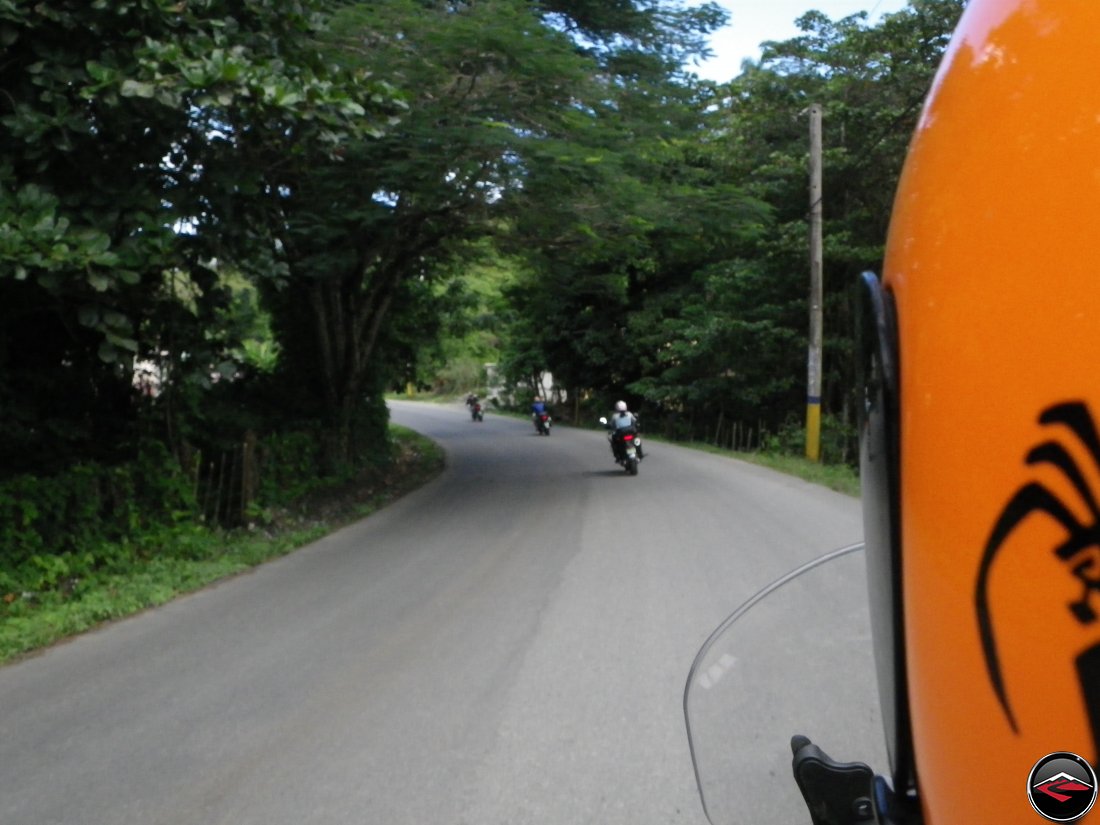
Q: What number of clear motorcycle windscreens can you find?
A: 1